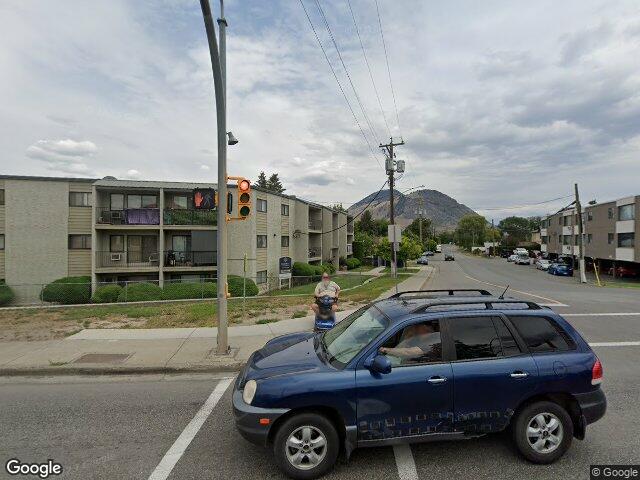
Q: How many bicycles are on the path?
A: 0